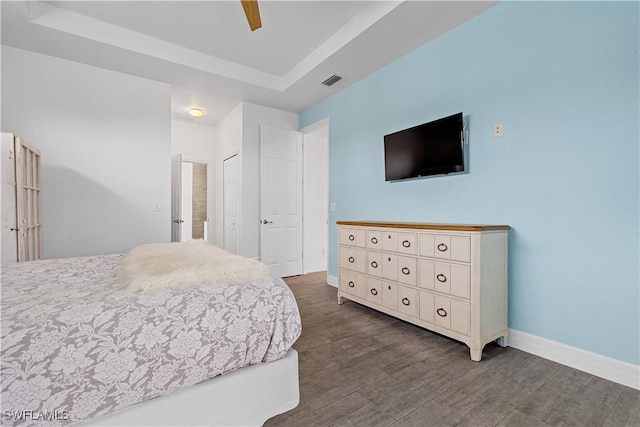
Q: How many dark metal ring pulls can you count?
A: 12